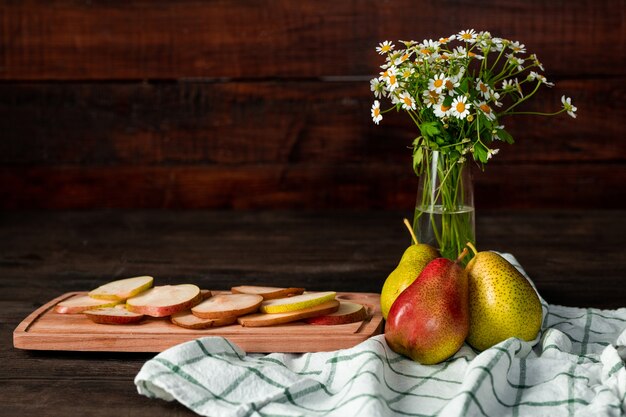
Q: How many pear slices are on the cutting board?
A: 11